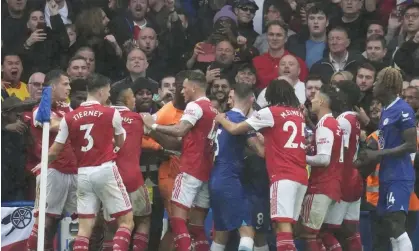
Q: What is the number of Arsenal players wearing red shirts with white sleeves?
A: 7